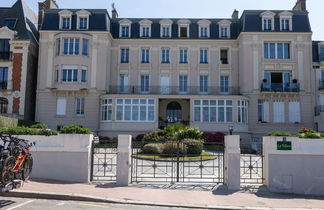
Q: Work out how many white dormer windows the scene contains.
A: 10